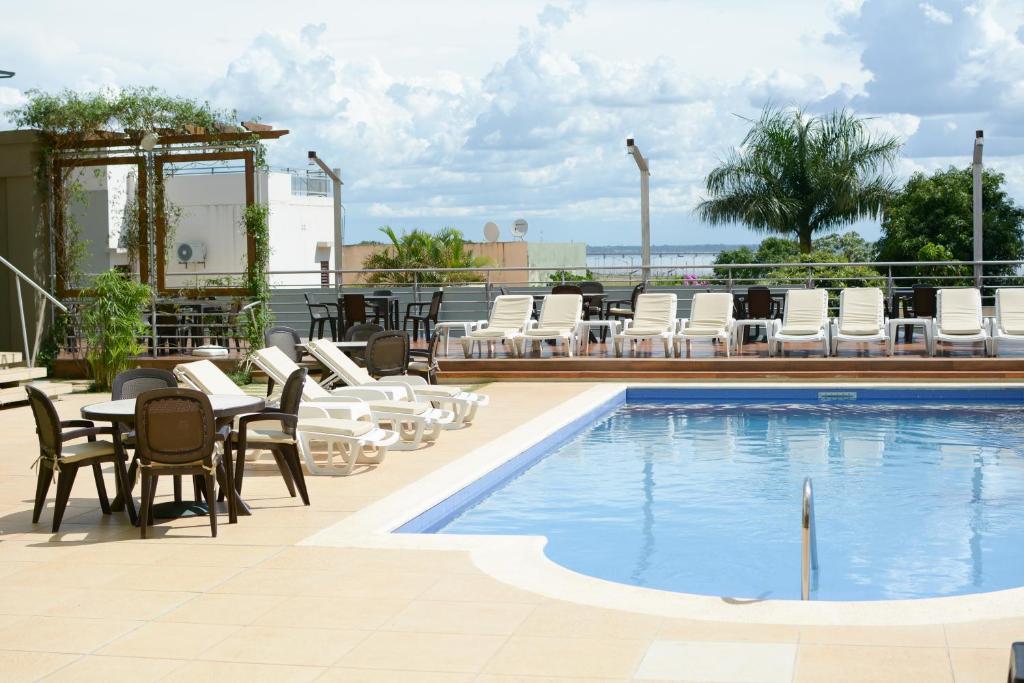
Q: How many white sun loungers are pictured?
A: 11